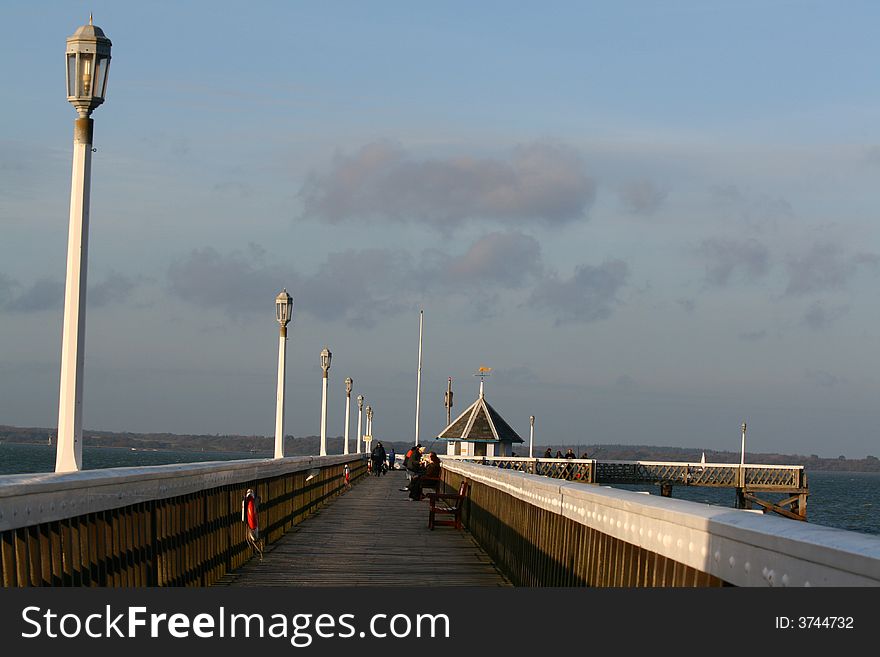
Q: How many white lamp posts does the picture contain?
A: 9